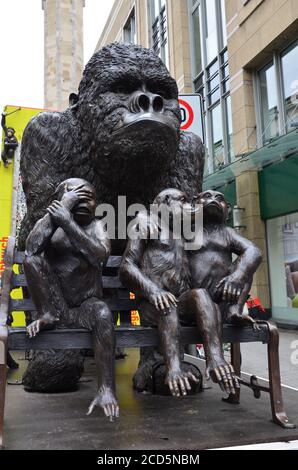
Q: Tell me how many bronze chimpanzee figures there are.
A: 3